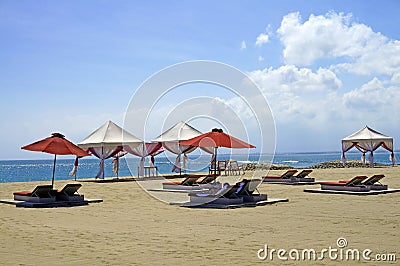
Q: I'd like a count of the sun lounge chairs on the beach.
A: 10